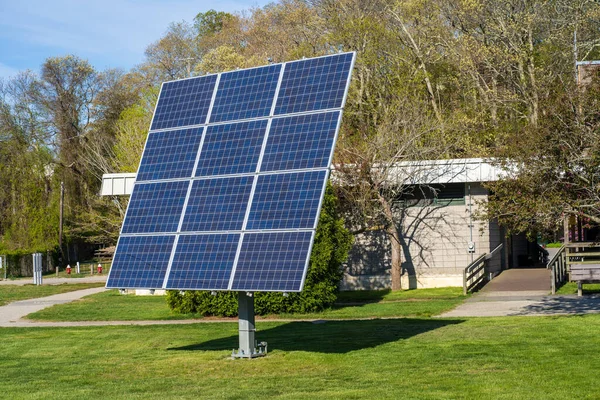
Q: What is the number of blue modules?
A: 12